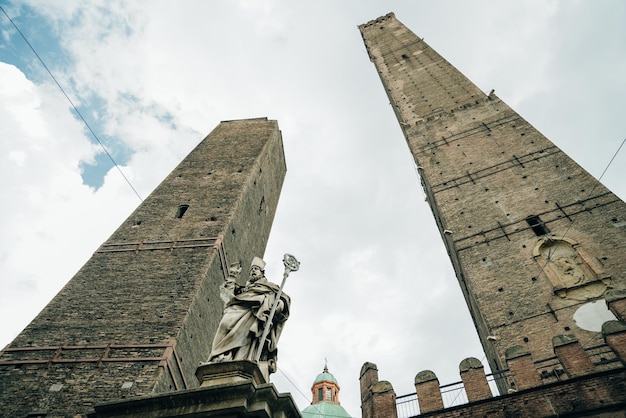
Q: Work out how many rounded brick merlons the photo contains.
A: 8